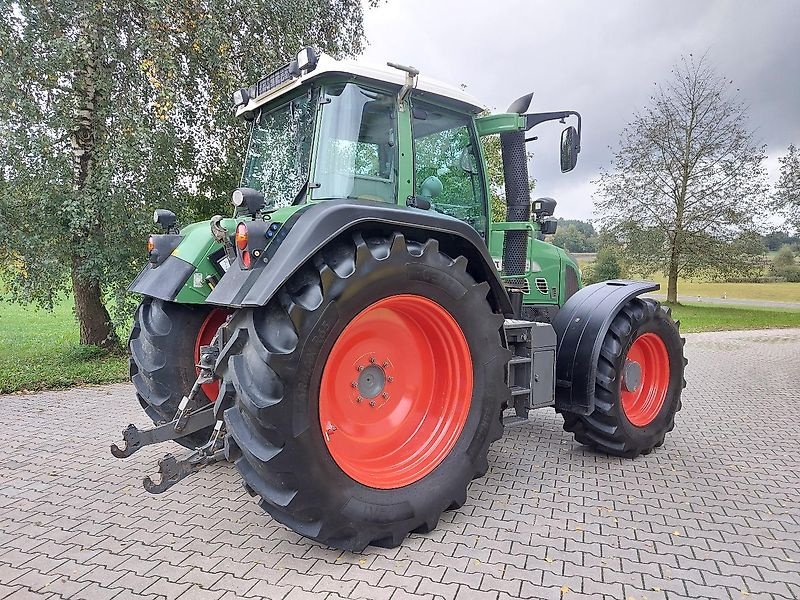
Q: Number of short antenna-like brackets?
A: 1